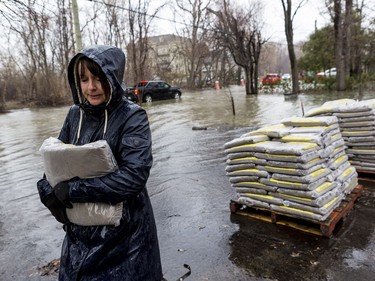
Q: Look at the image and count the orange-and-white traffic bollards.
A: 2